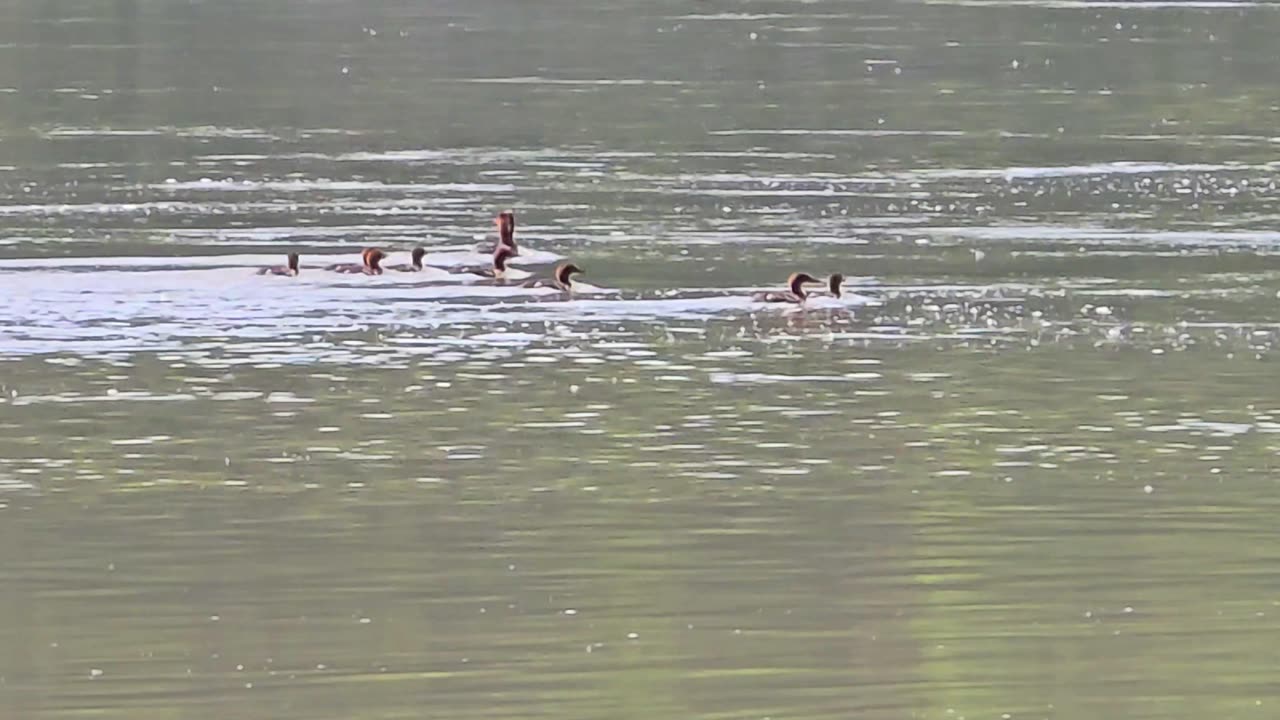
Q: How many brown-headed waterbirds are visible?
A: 8